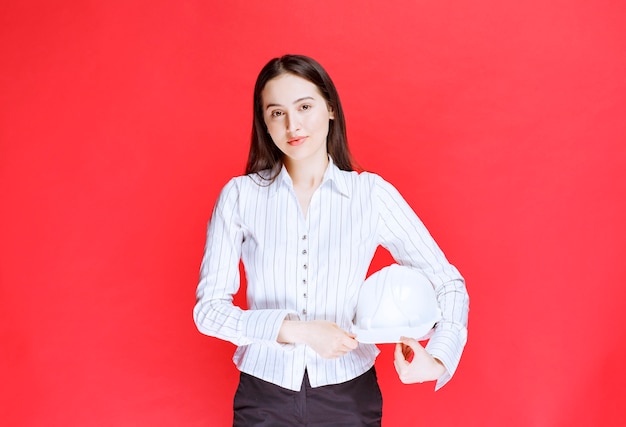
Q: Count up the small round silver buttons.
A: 6